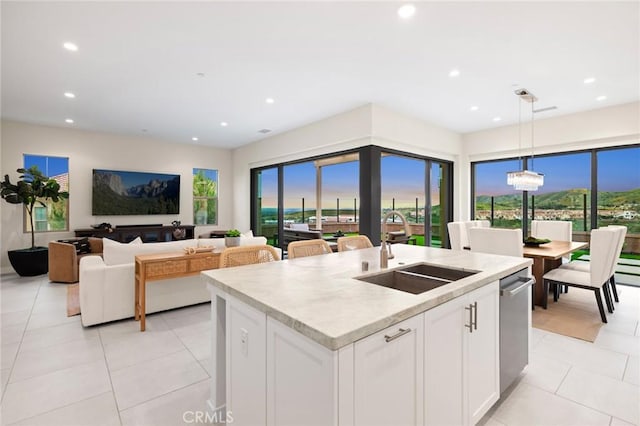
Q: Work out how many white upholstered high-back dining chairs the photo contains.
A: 6